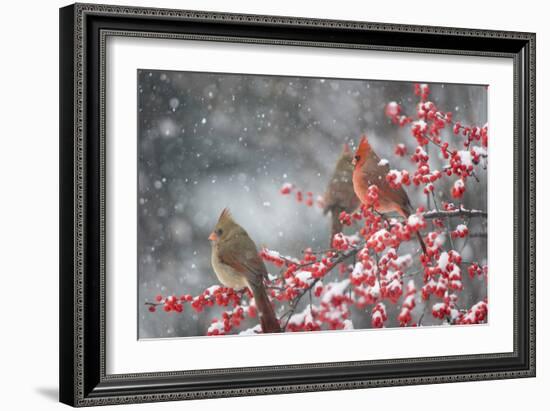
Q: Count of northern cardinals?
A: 3